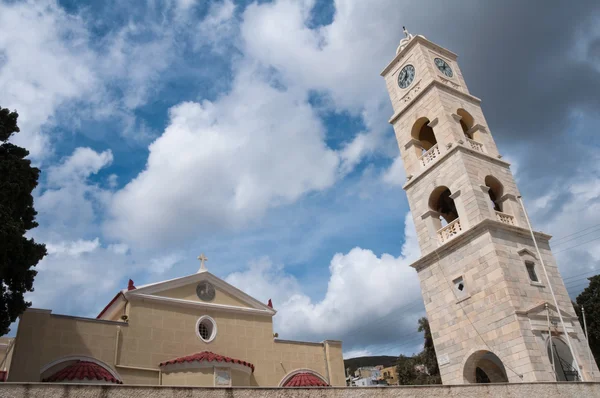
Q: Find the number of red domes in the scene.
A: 3